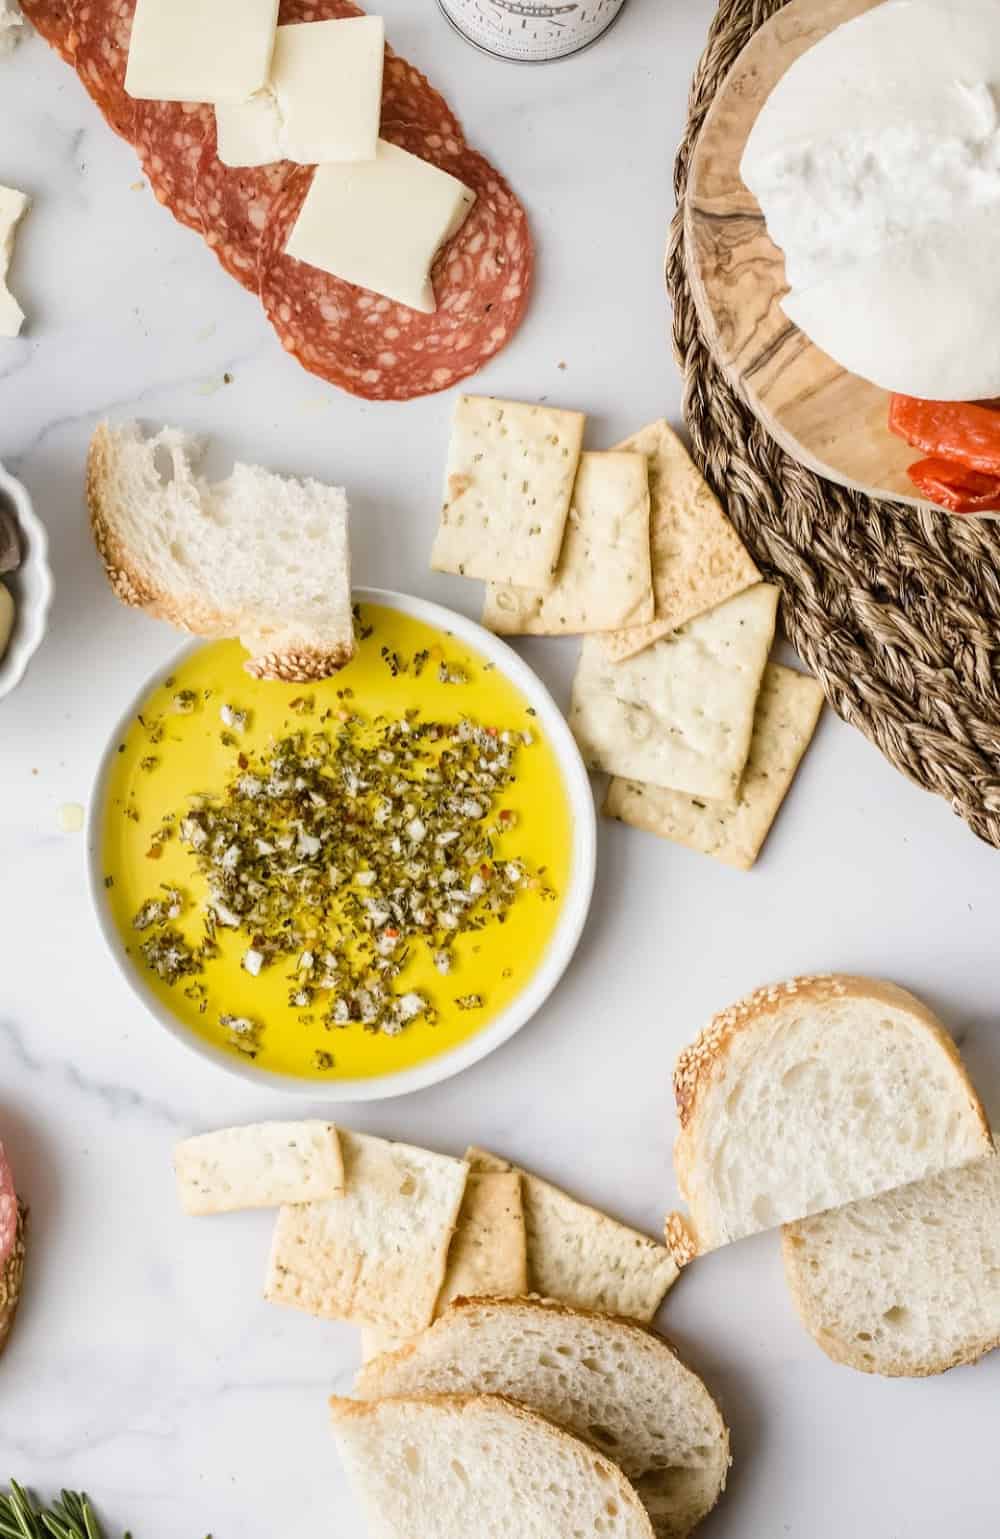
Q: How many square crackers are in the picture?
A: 9